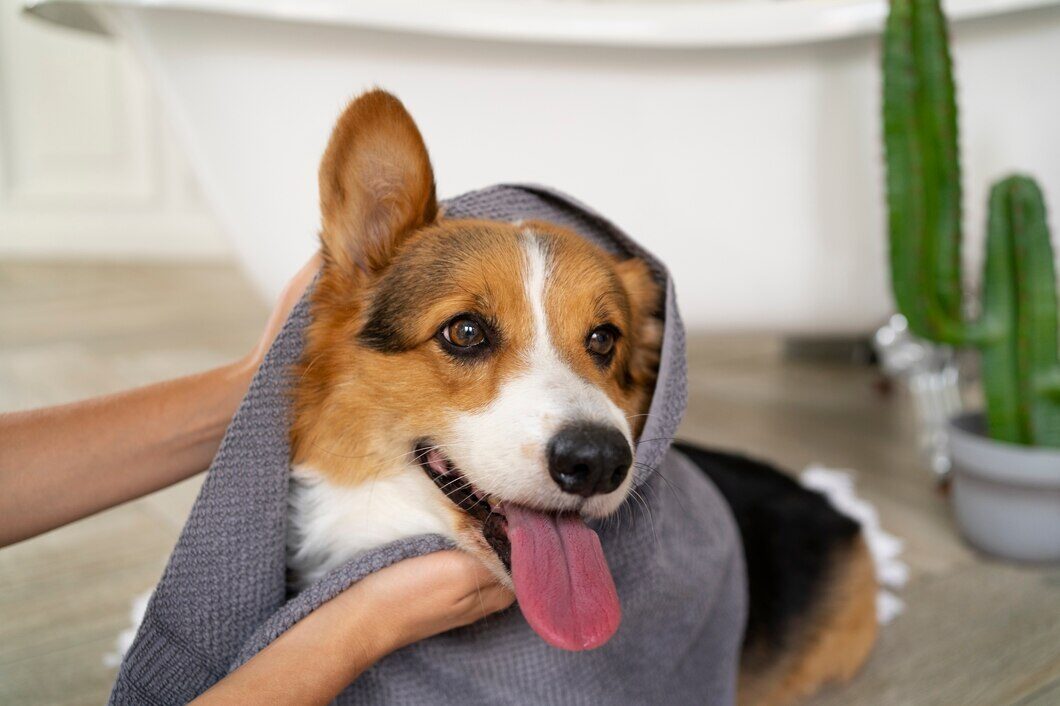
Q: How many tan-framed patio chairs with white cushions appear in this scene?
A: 0